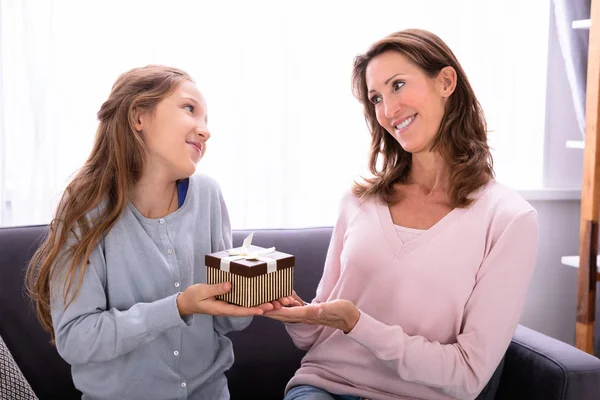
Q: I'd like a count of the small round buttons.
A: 5